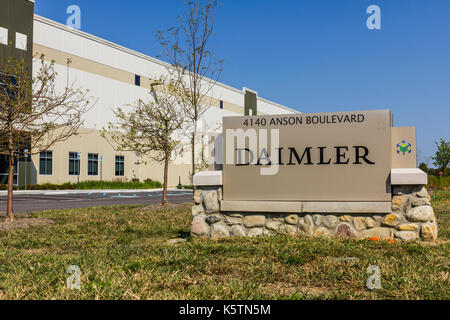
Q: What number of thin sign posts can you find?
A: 3